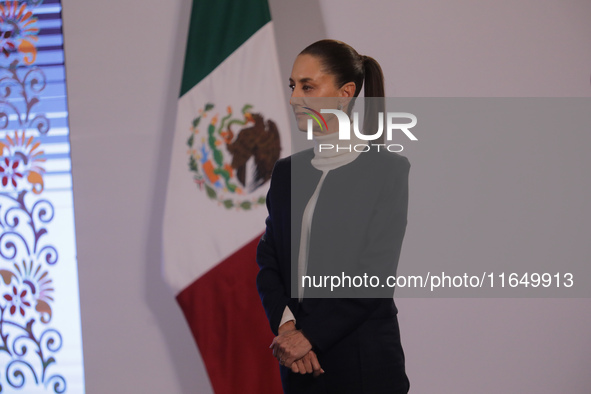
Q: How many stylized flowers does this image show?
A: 3